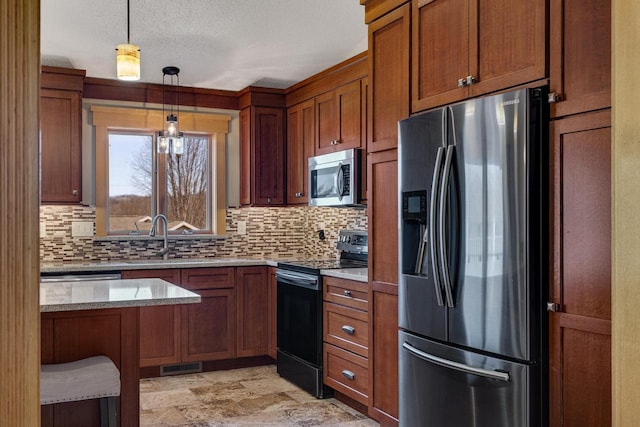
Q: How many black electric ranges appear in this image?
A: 1